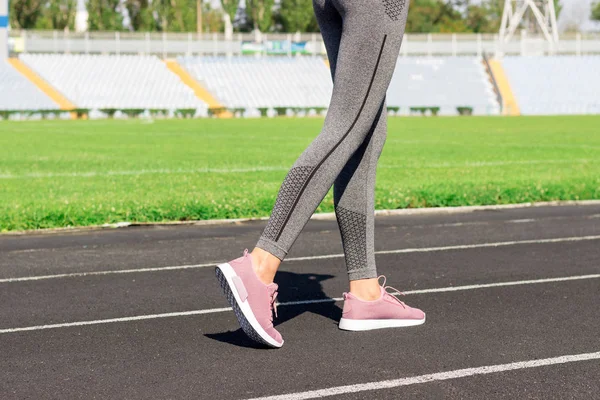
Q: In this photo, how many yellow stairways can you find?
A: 3